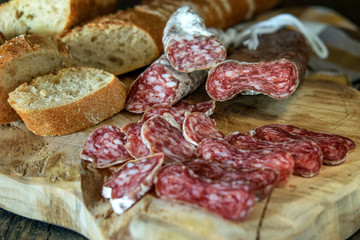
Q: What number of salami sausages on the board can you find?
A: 3